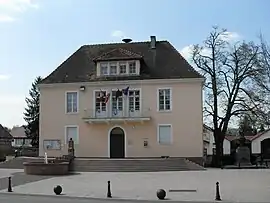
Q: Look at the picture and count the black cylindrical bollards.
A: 3